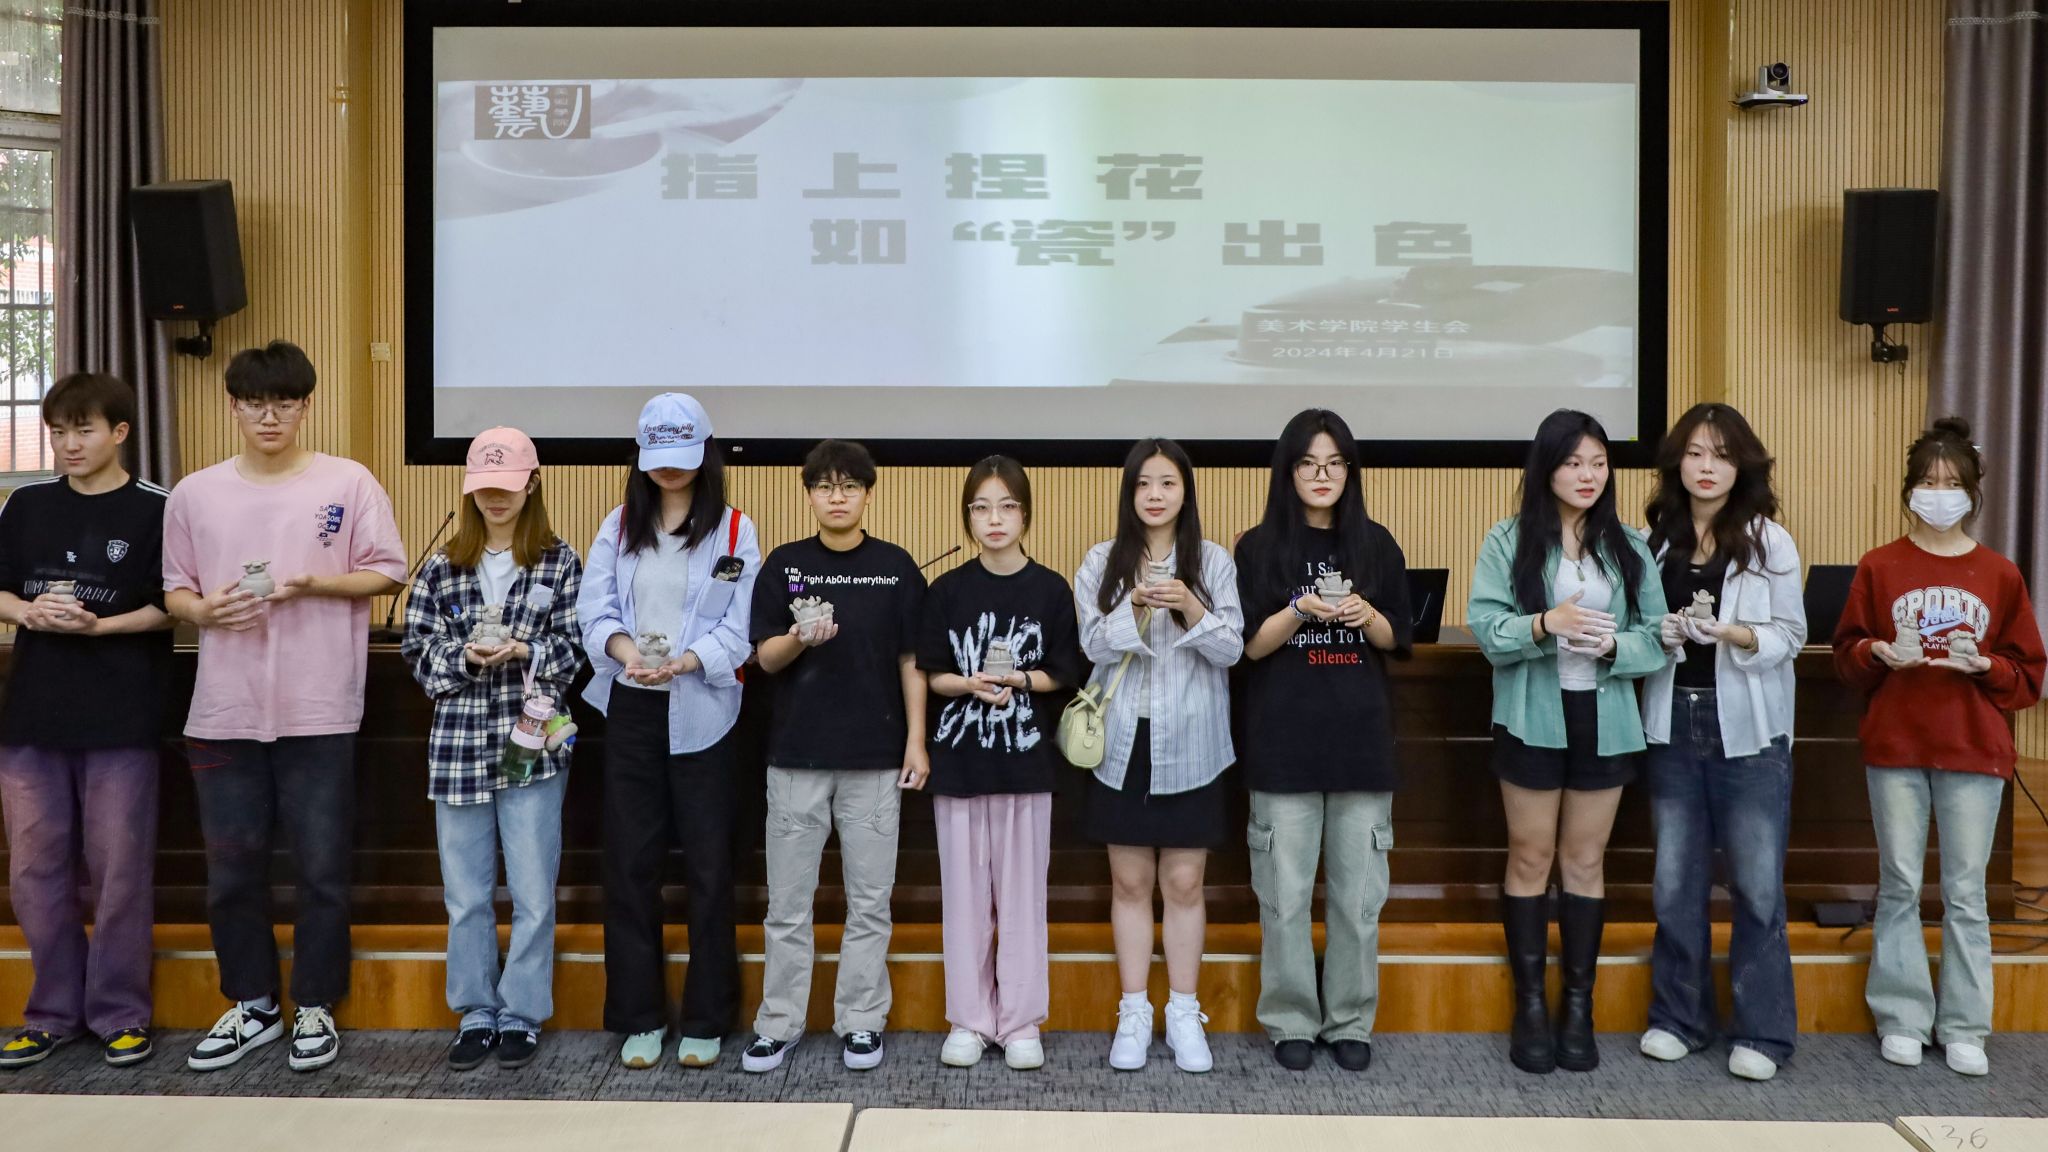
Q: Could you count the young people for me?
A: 11